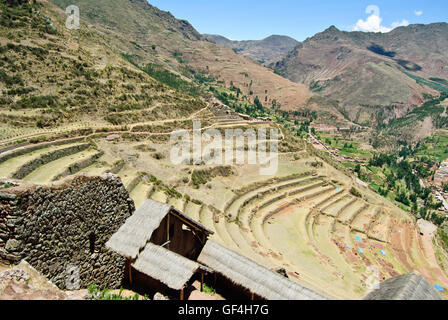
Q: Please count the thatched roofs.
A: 4